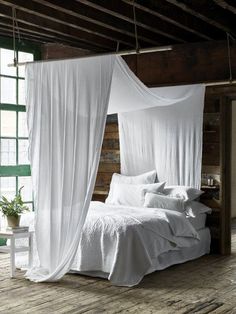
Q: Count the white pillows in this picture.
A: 5